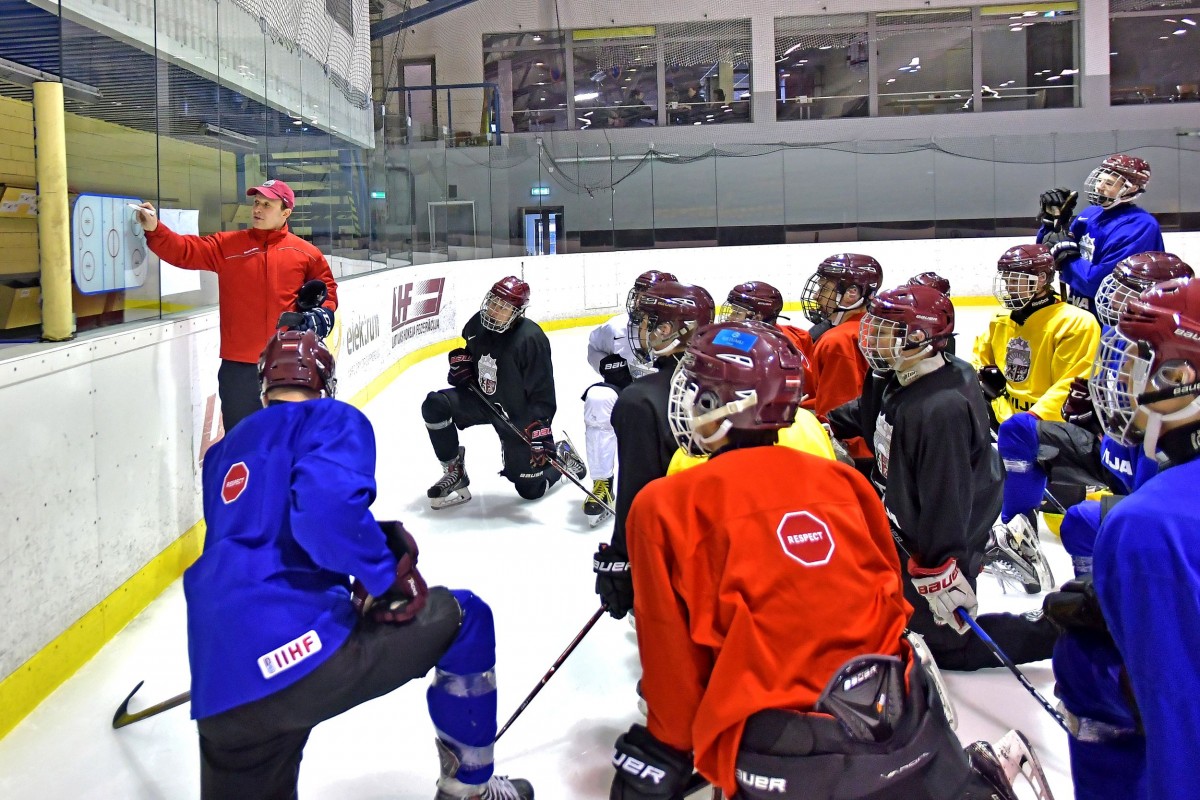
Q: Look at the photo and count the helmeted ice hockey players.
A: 13